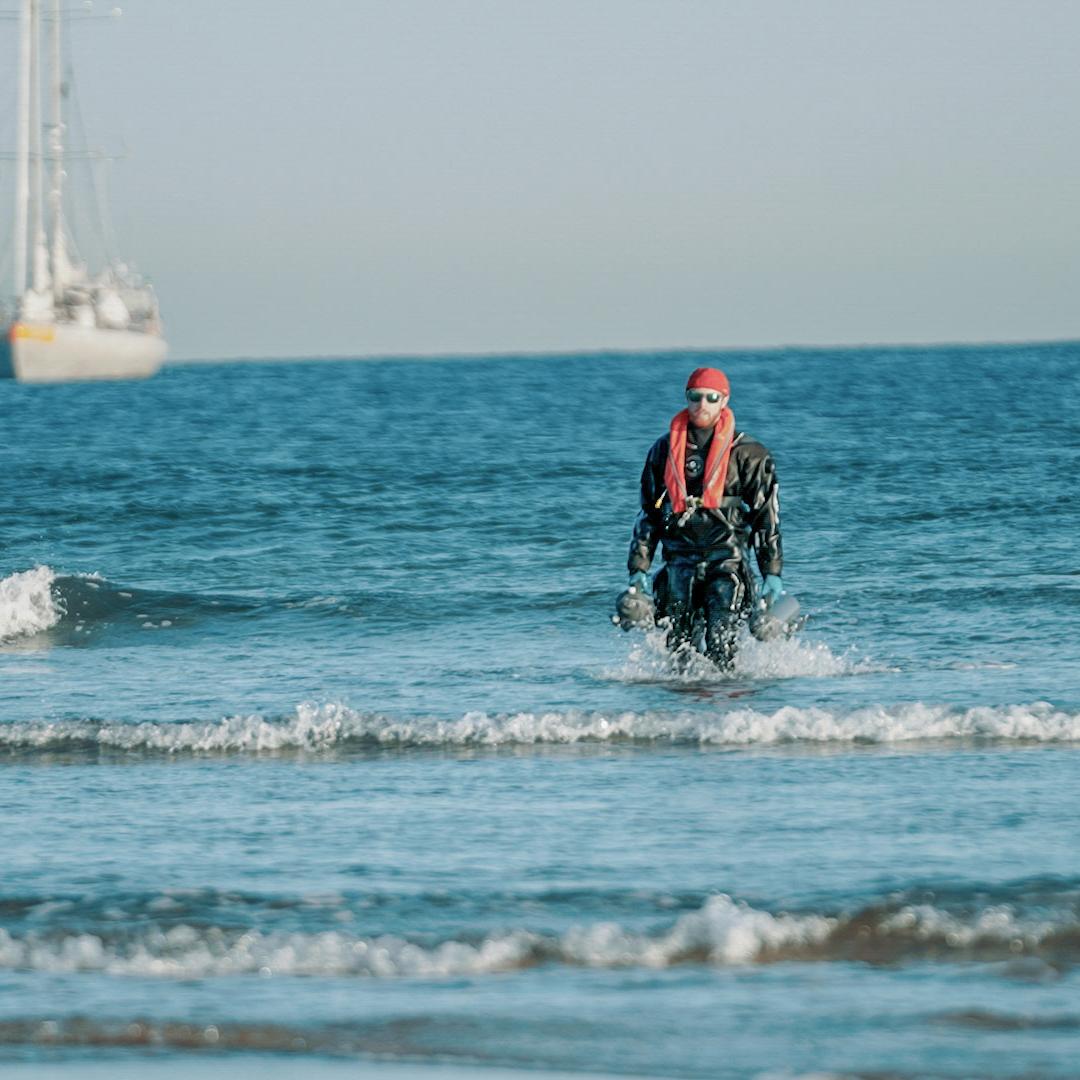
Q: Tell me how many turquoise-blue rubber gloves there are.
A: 2